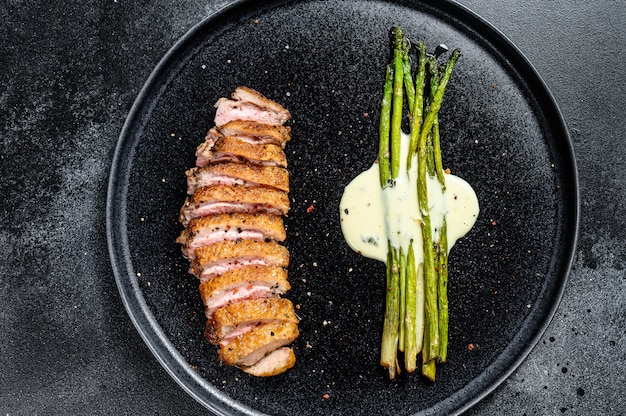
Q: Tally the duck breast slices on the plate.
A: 11